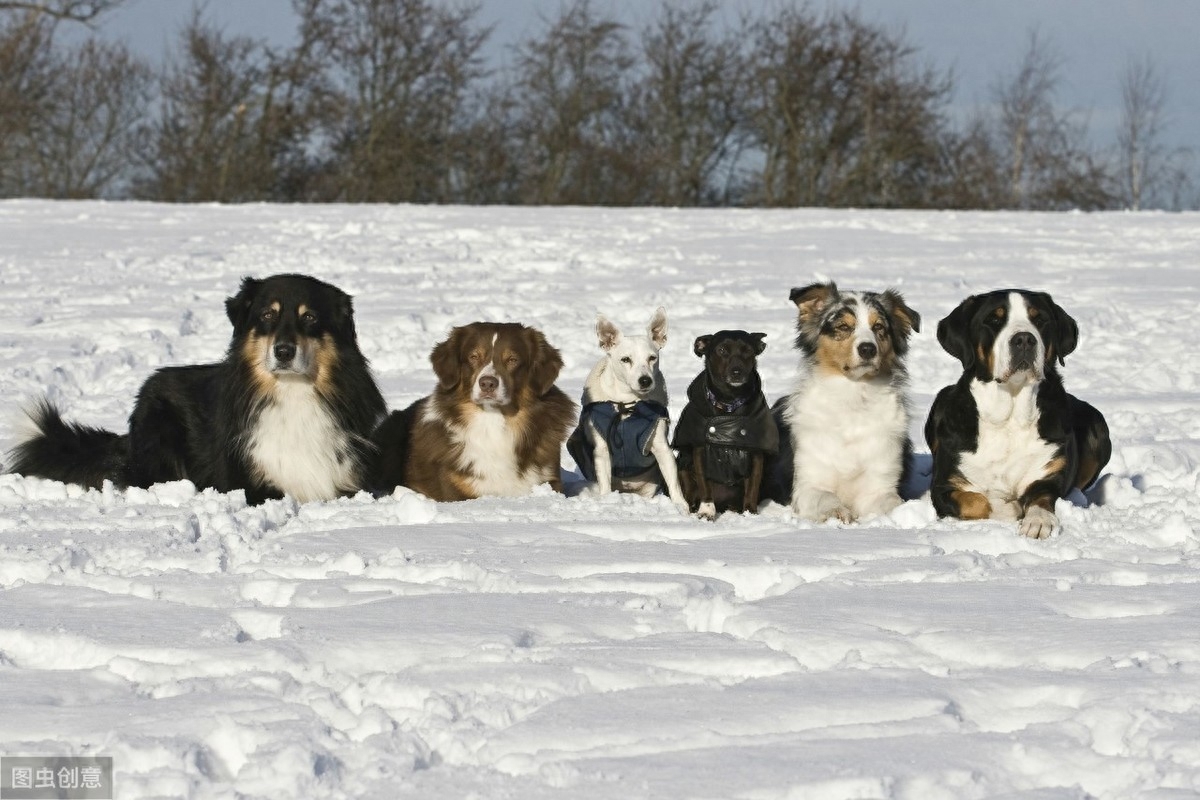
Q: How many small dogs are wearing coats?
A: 2